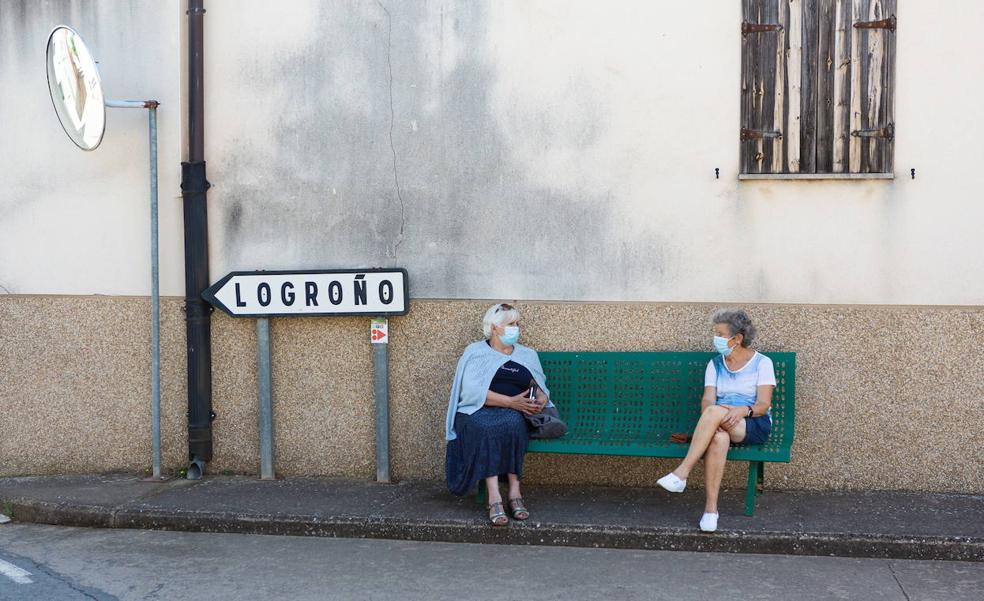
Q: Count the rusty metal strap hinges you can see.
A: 4